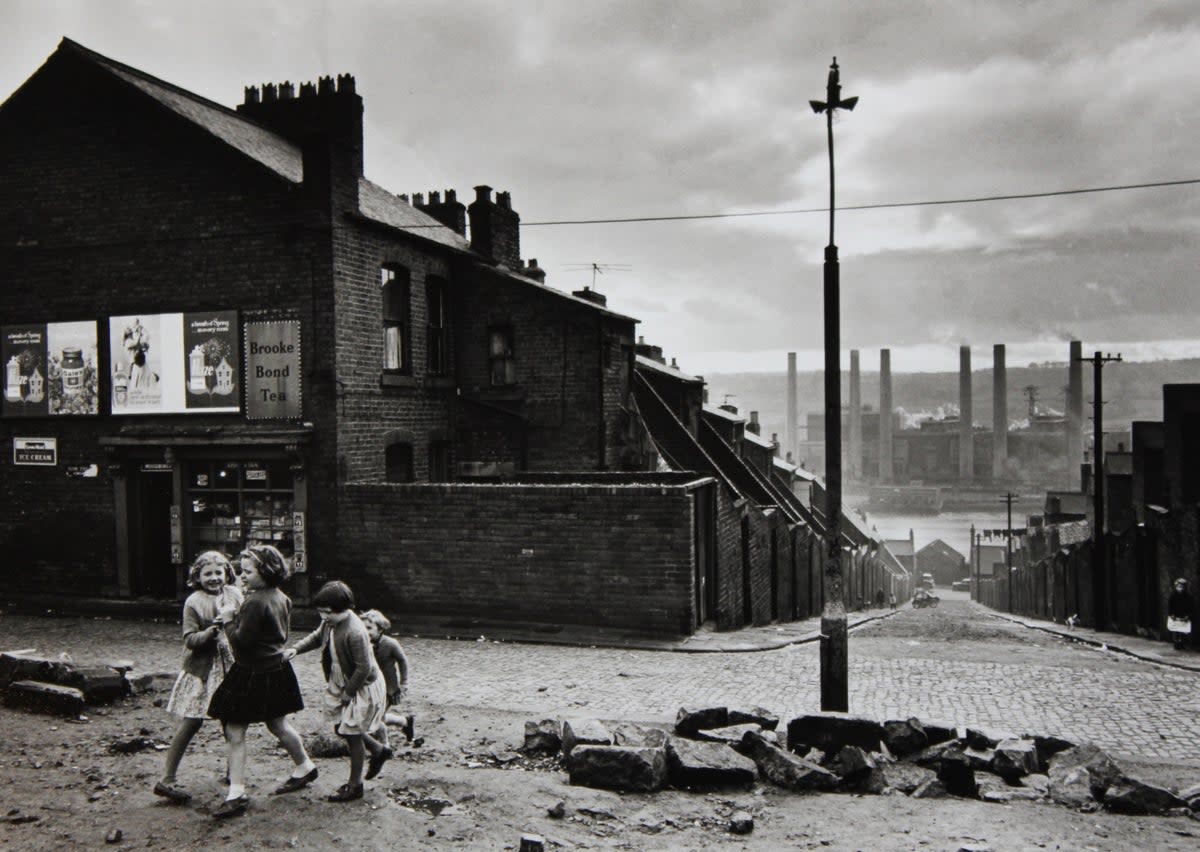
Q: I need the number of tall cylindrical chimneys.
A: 6